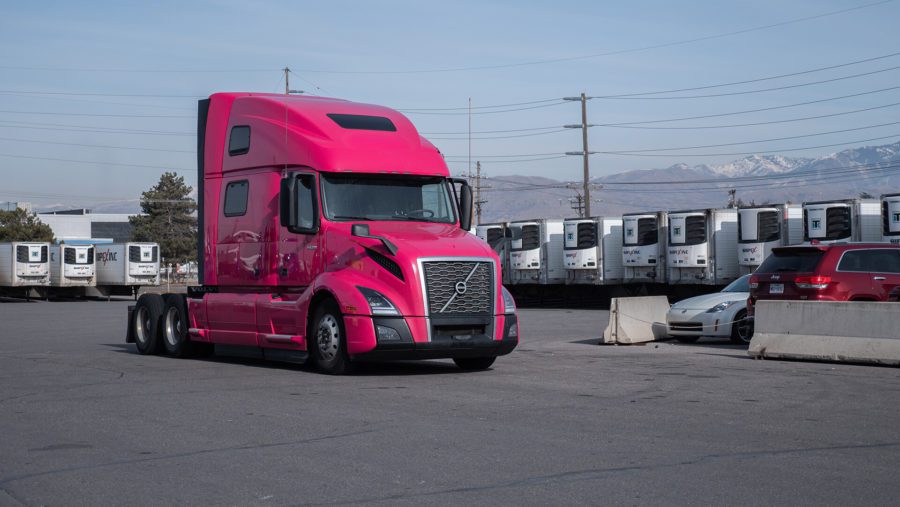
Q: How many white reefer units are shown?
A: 11